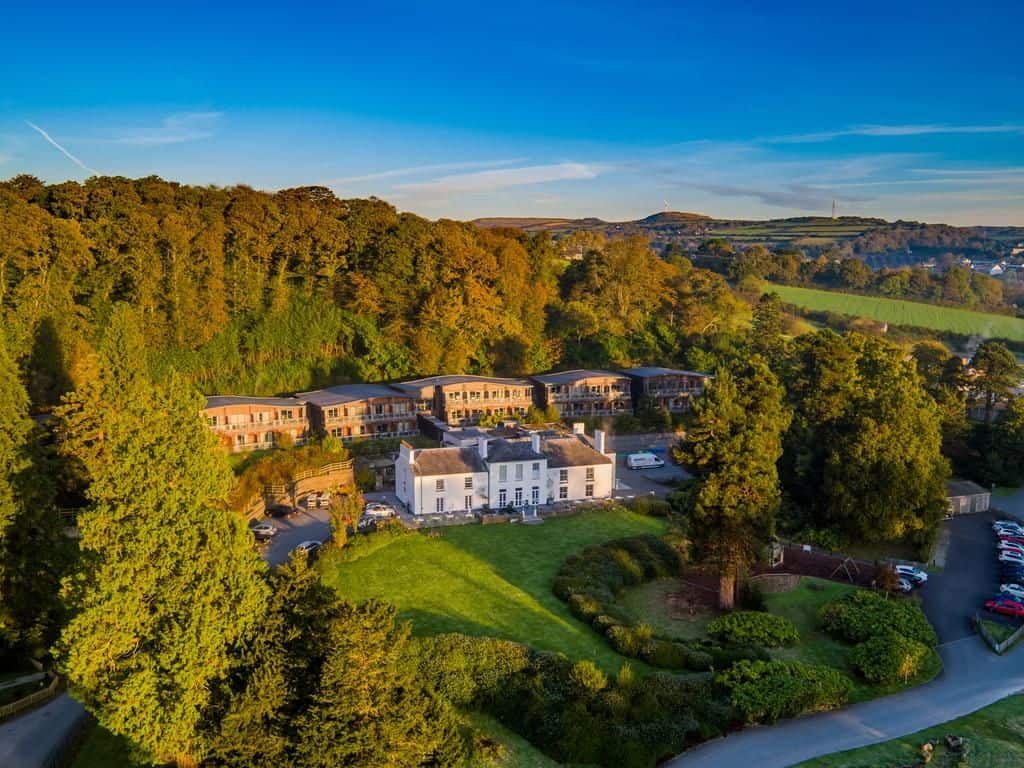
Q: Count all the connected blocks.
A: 5